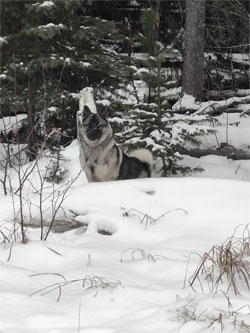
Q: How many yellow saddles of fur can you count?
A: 0